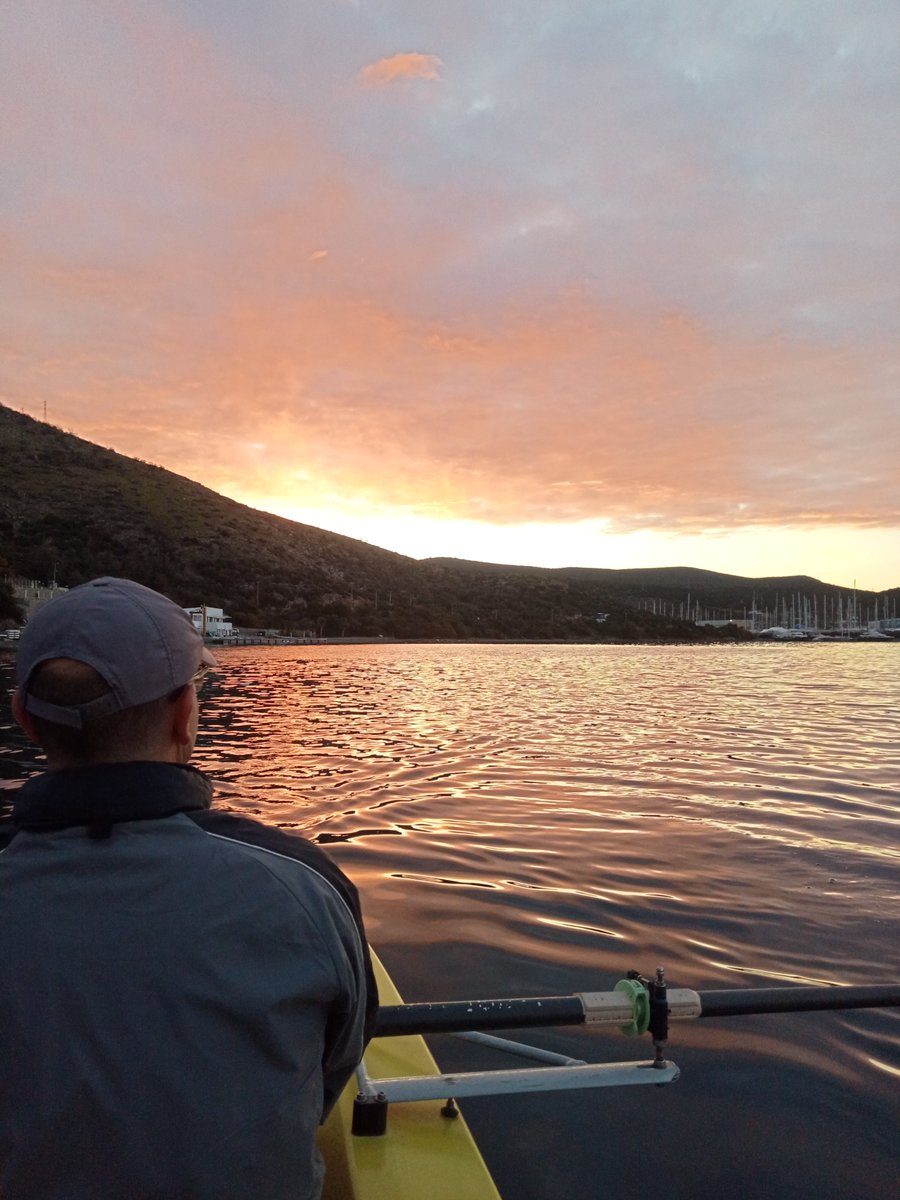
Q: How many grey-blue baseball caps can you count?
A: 1